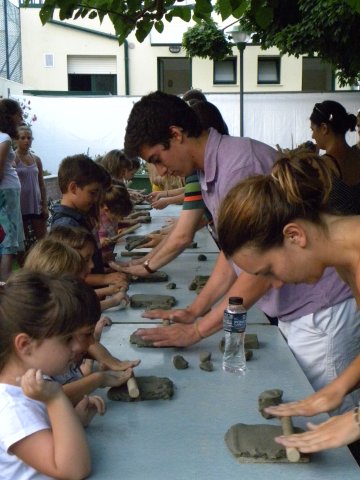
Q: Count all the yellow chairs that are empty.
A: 0